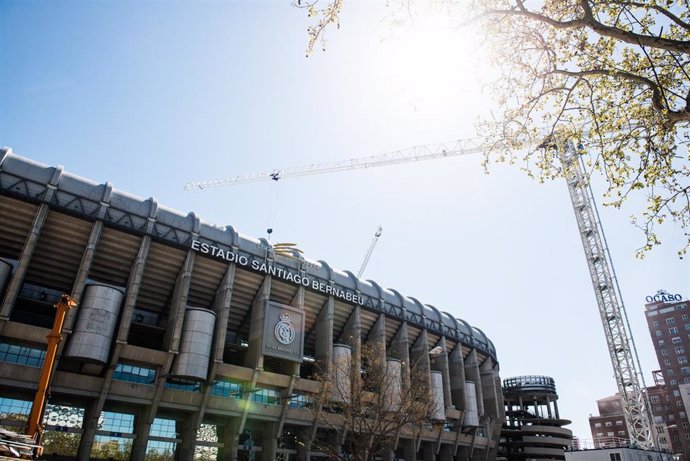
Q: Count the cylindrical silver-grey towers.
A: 7